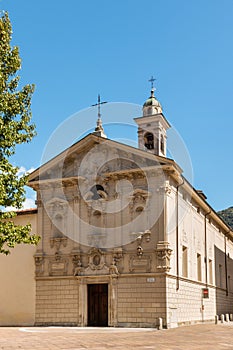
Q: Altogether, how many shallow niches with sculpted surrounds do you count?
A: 3